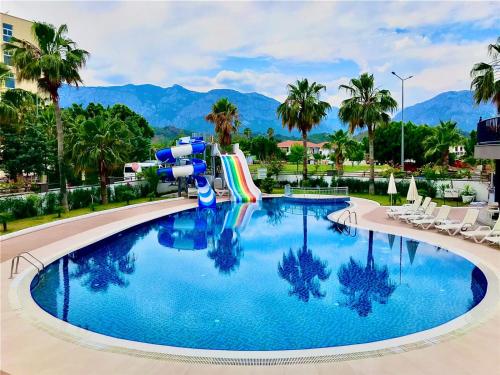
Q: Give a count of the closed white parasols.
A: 2